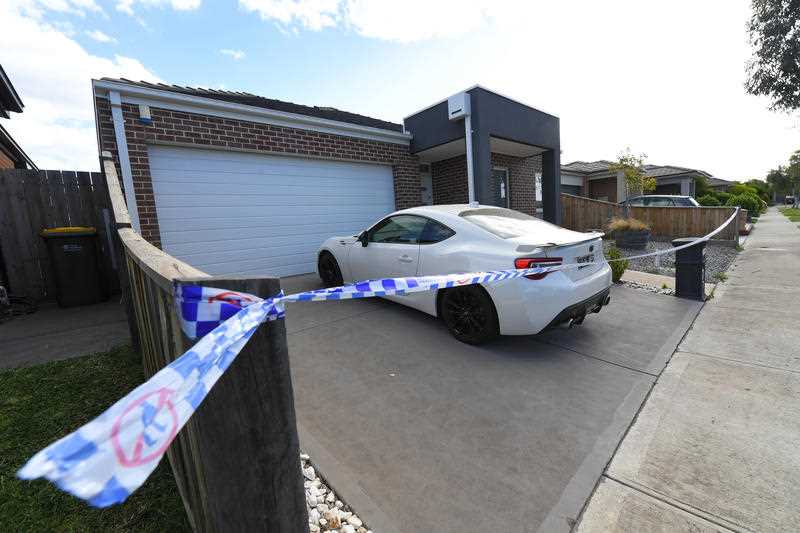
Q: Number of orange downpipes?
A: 0